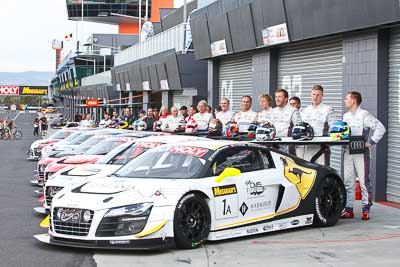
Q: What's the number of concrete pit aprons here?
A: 1